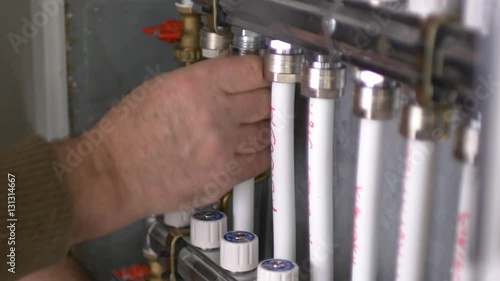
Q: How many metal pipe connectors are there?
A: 7